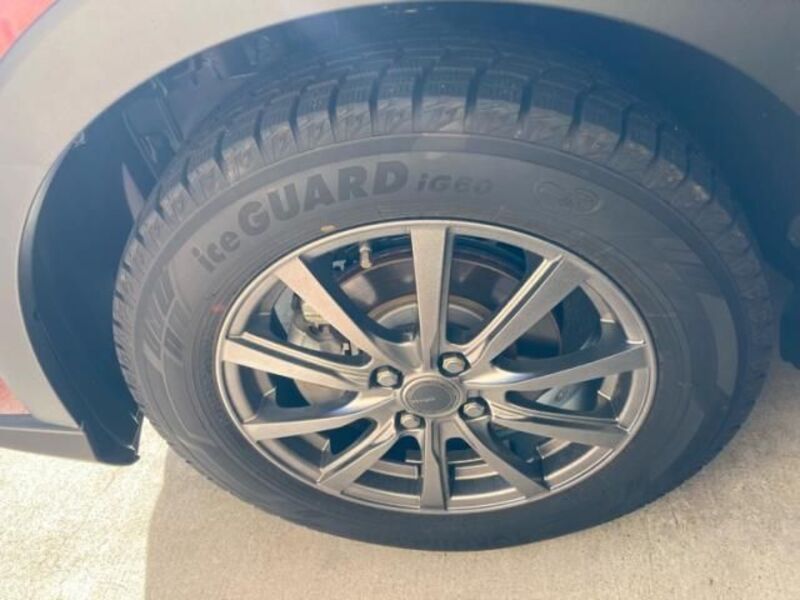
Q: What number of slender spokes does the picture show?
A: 10